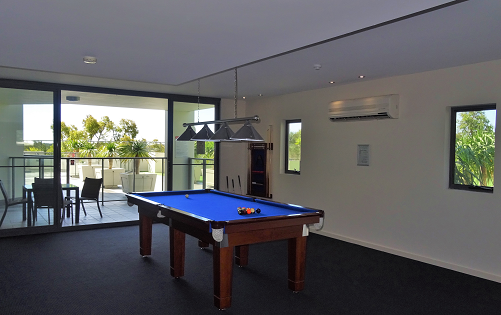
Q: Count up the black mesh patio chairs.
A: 4